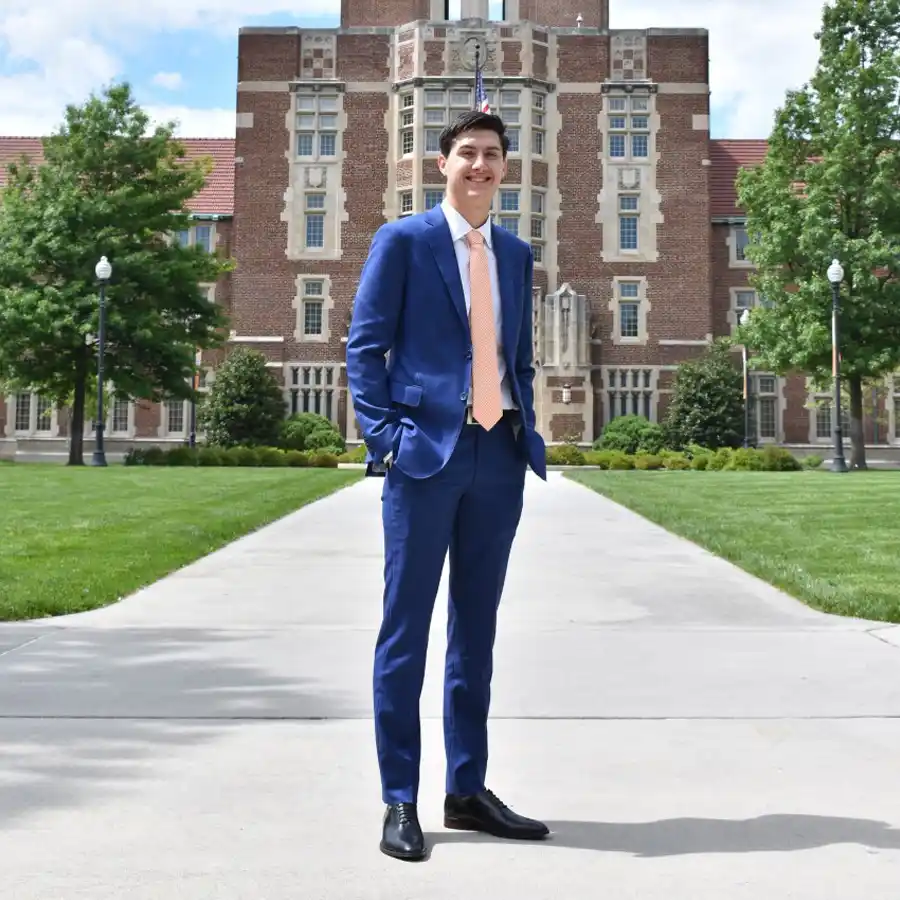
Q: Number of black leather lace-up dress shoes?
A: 2